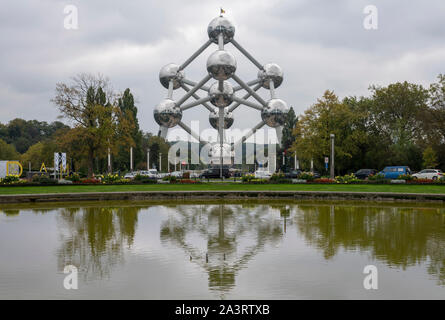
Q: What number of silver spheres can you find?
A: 9